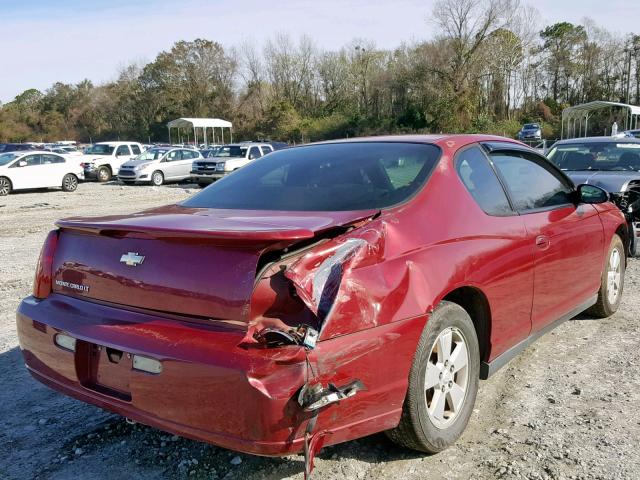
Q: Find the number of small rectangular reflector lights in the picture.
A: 2